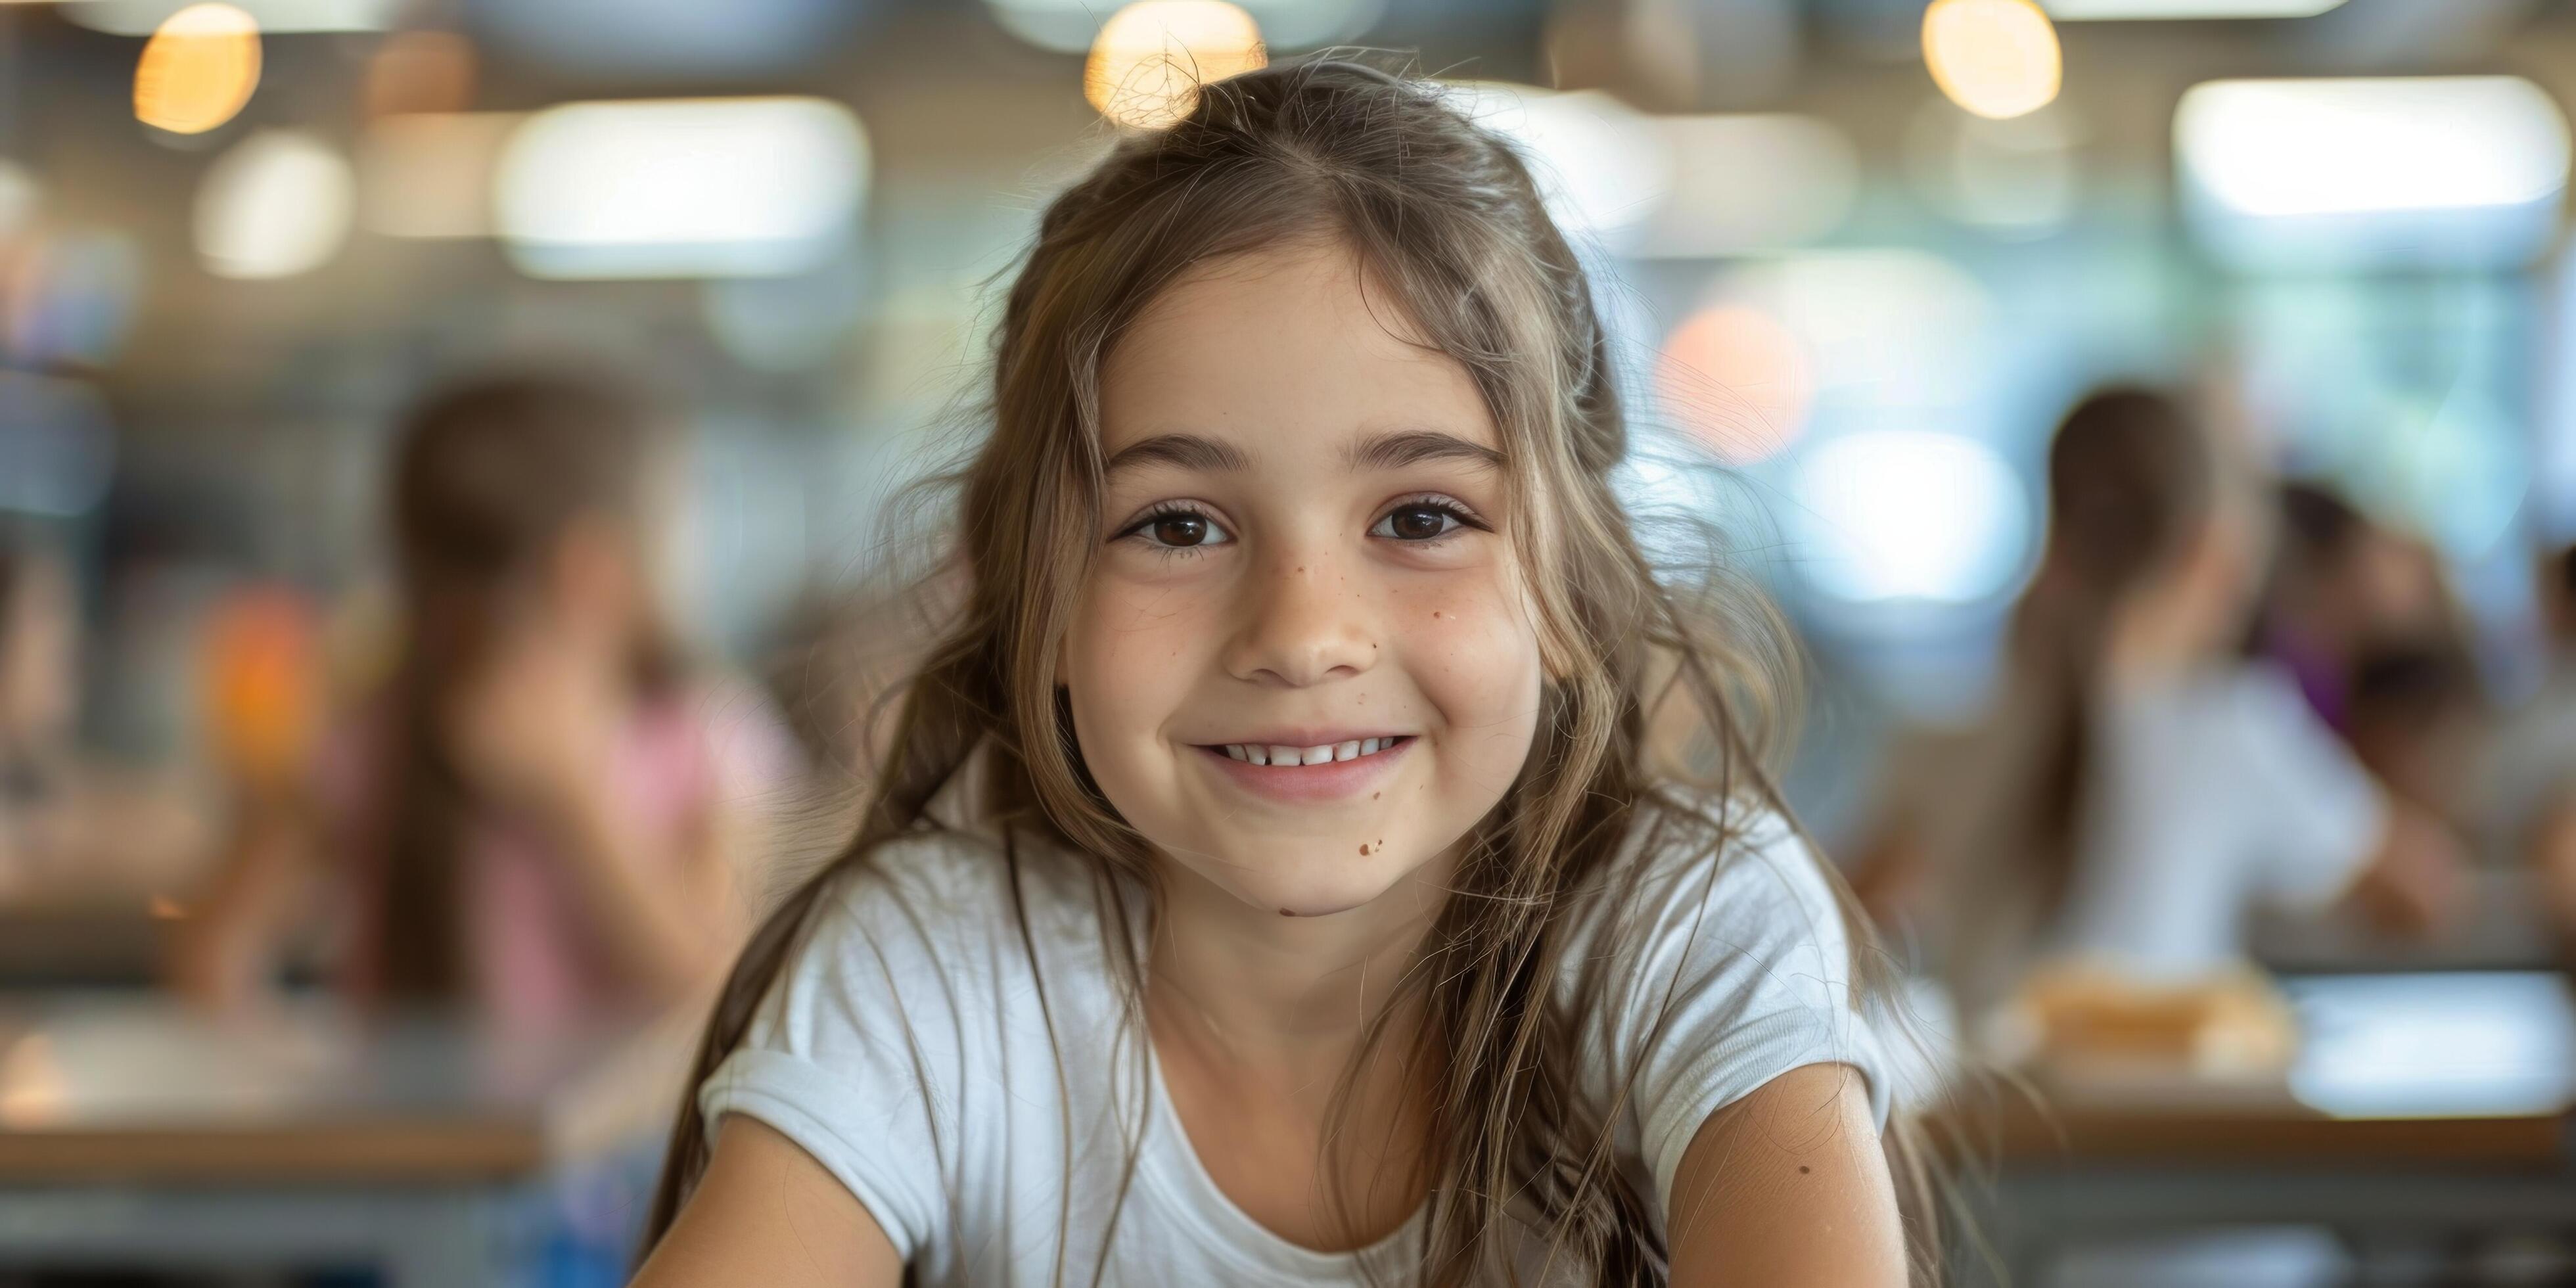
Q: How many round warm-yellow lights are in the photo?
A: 3